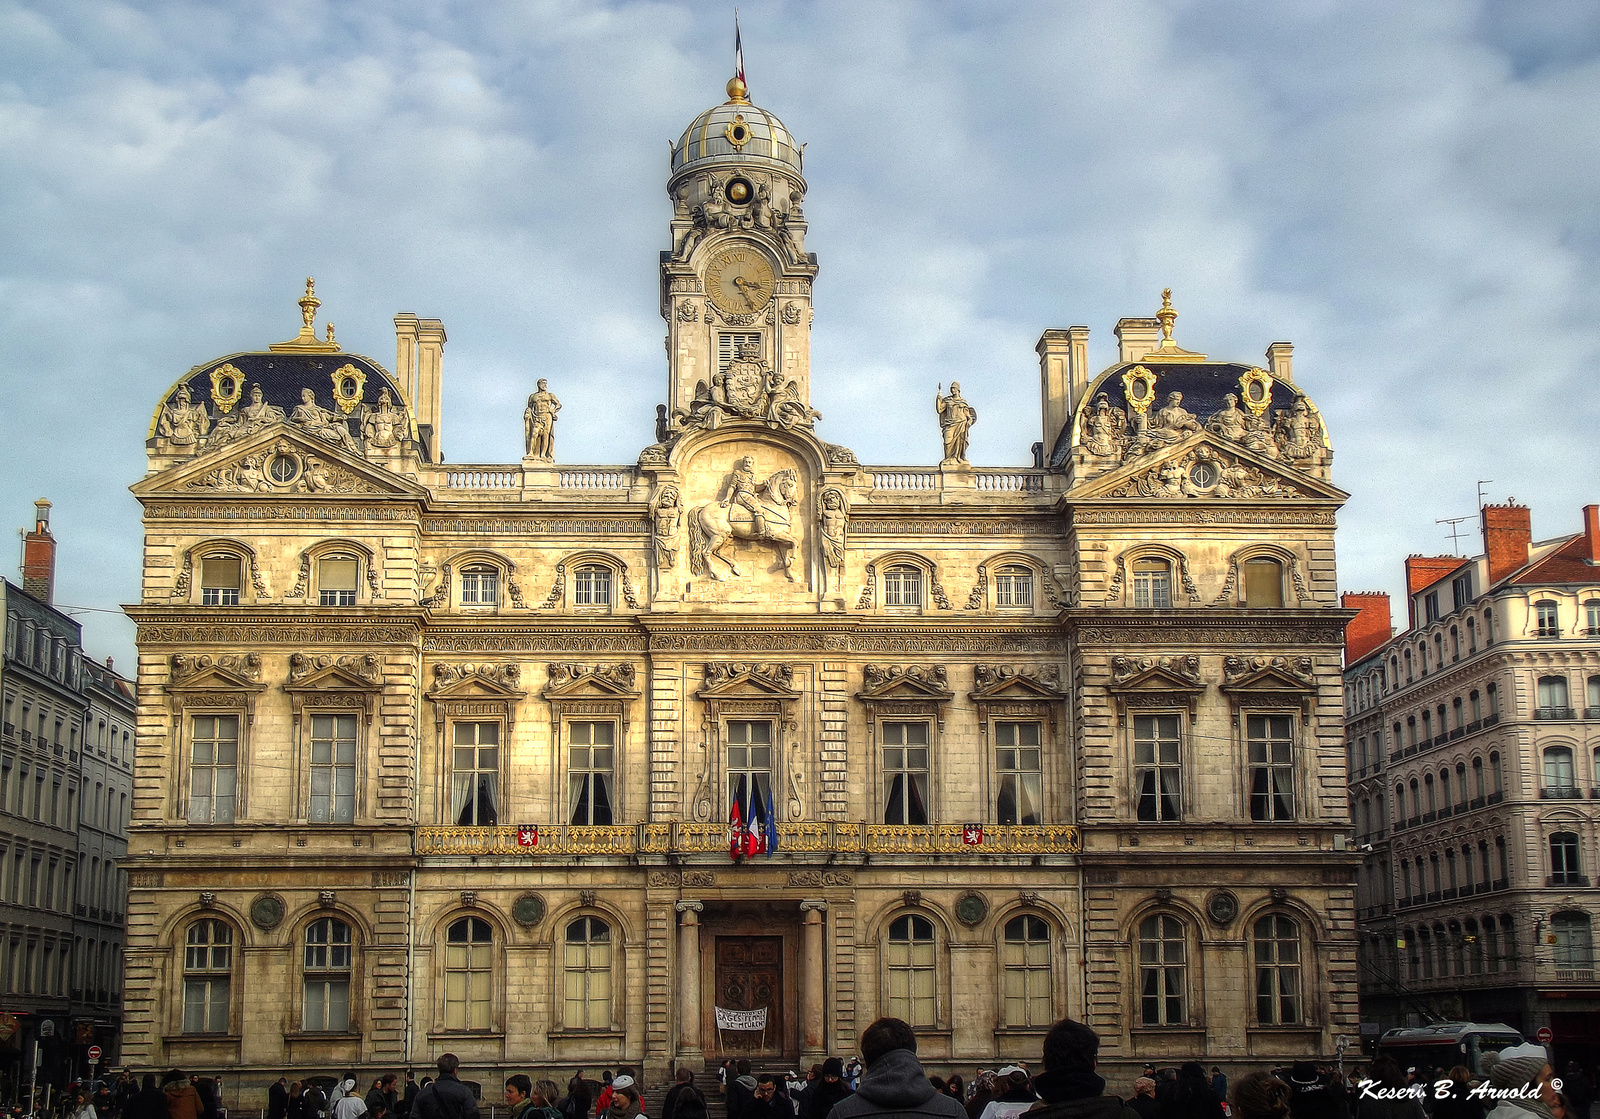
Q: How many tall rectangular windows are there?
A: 9